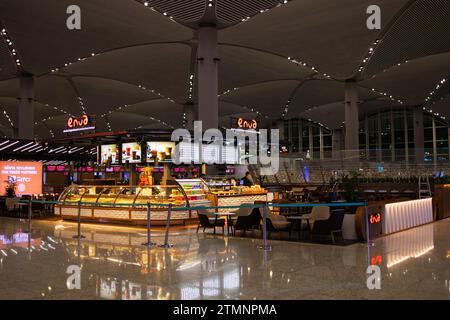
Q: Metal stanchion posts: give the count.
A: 6